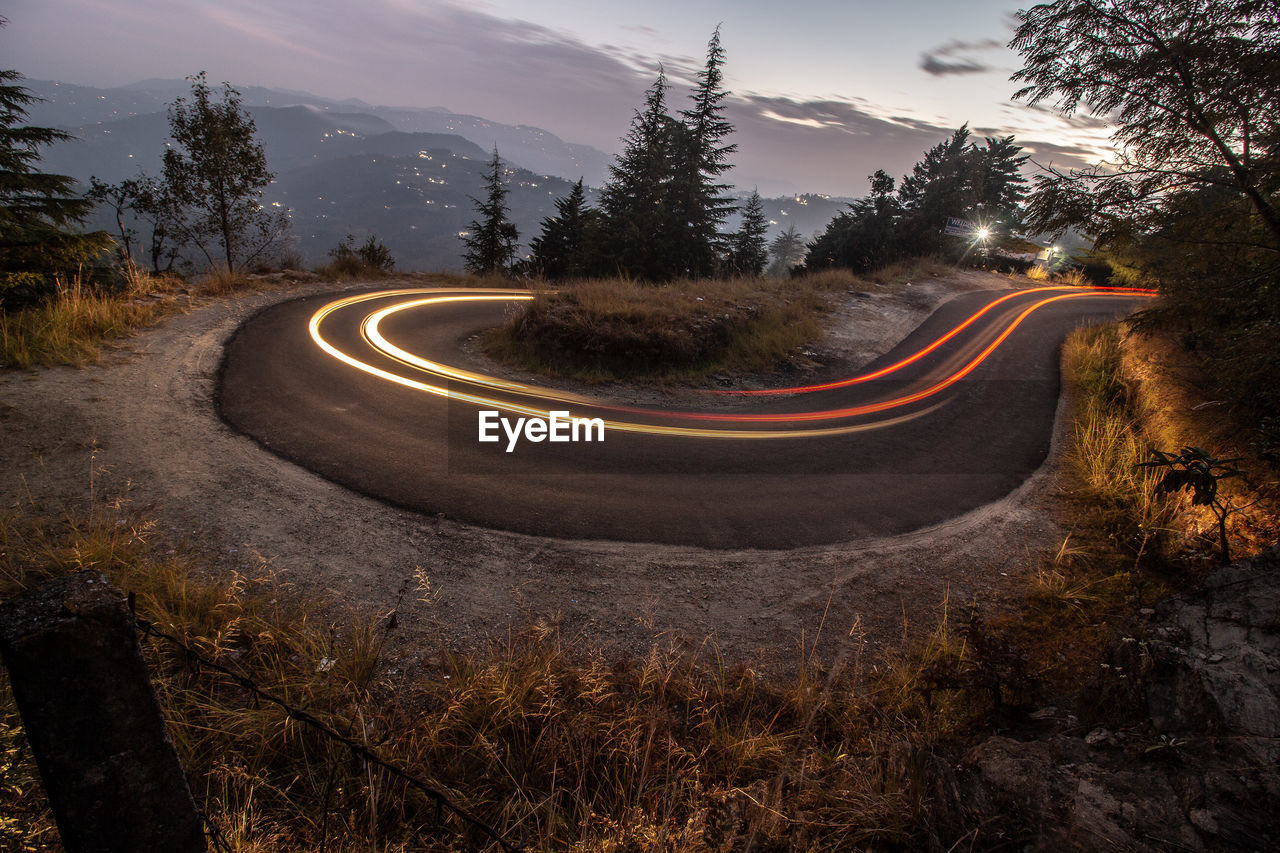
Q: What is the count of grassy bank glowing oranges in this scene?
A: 1